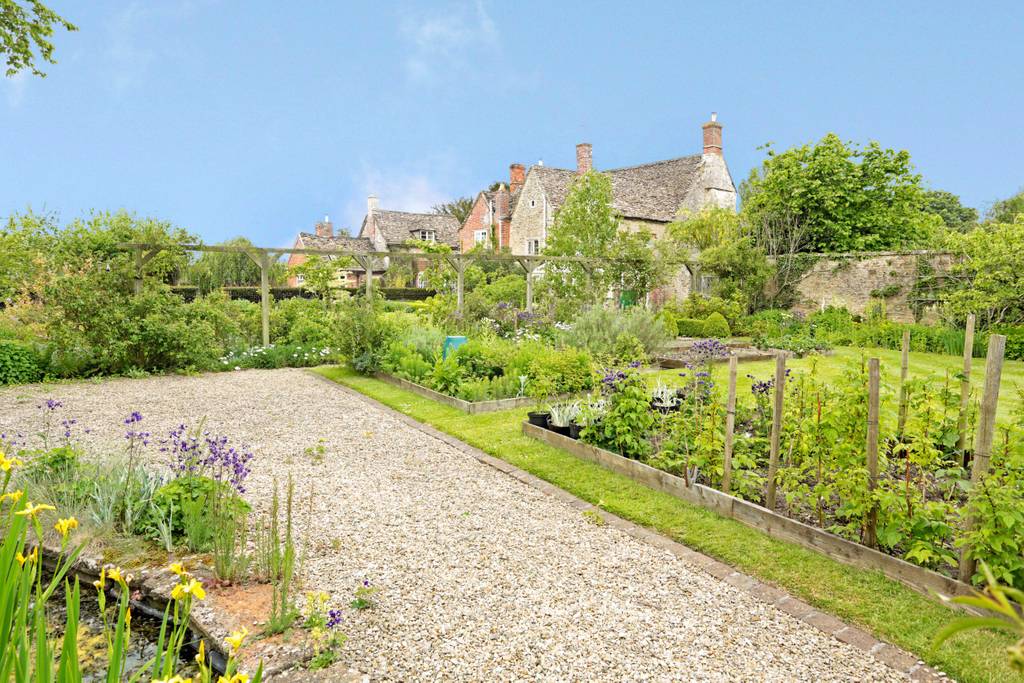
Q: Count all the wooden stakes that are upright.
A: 6